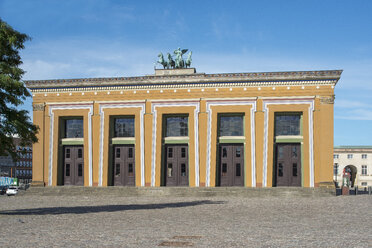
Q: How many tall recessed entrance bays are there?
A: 5